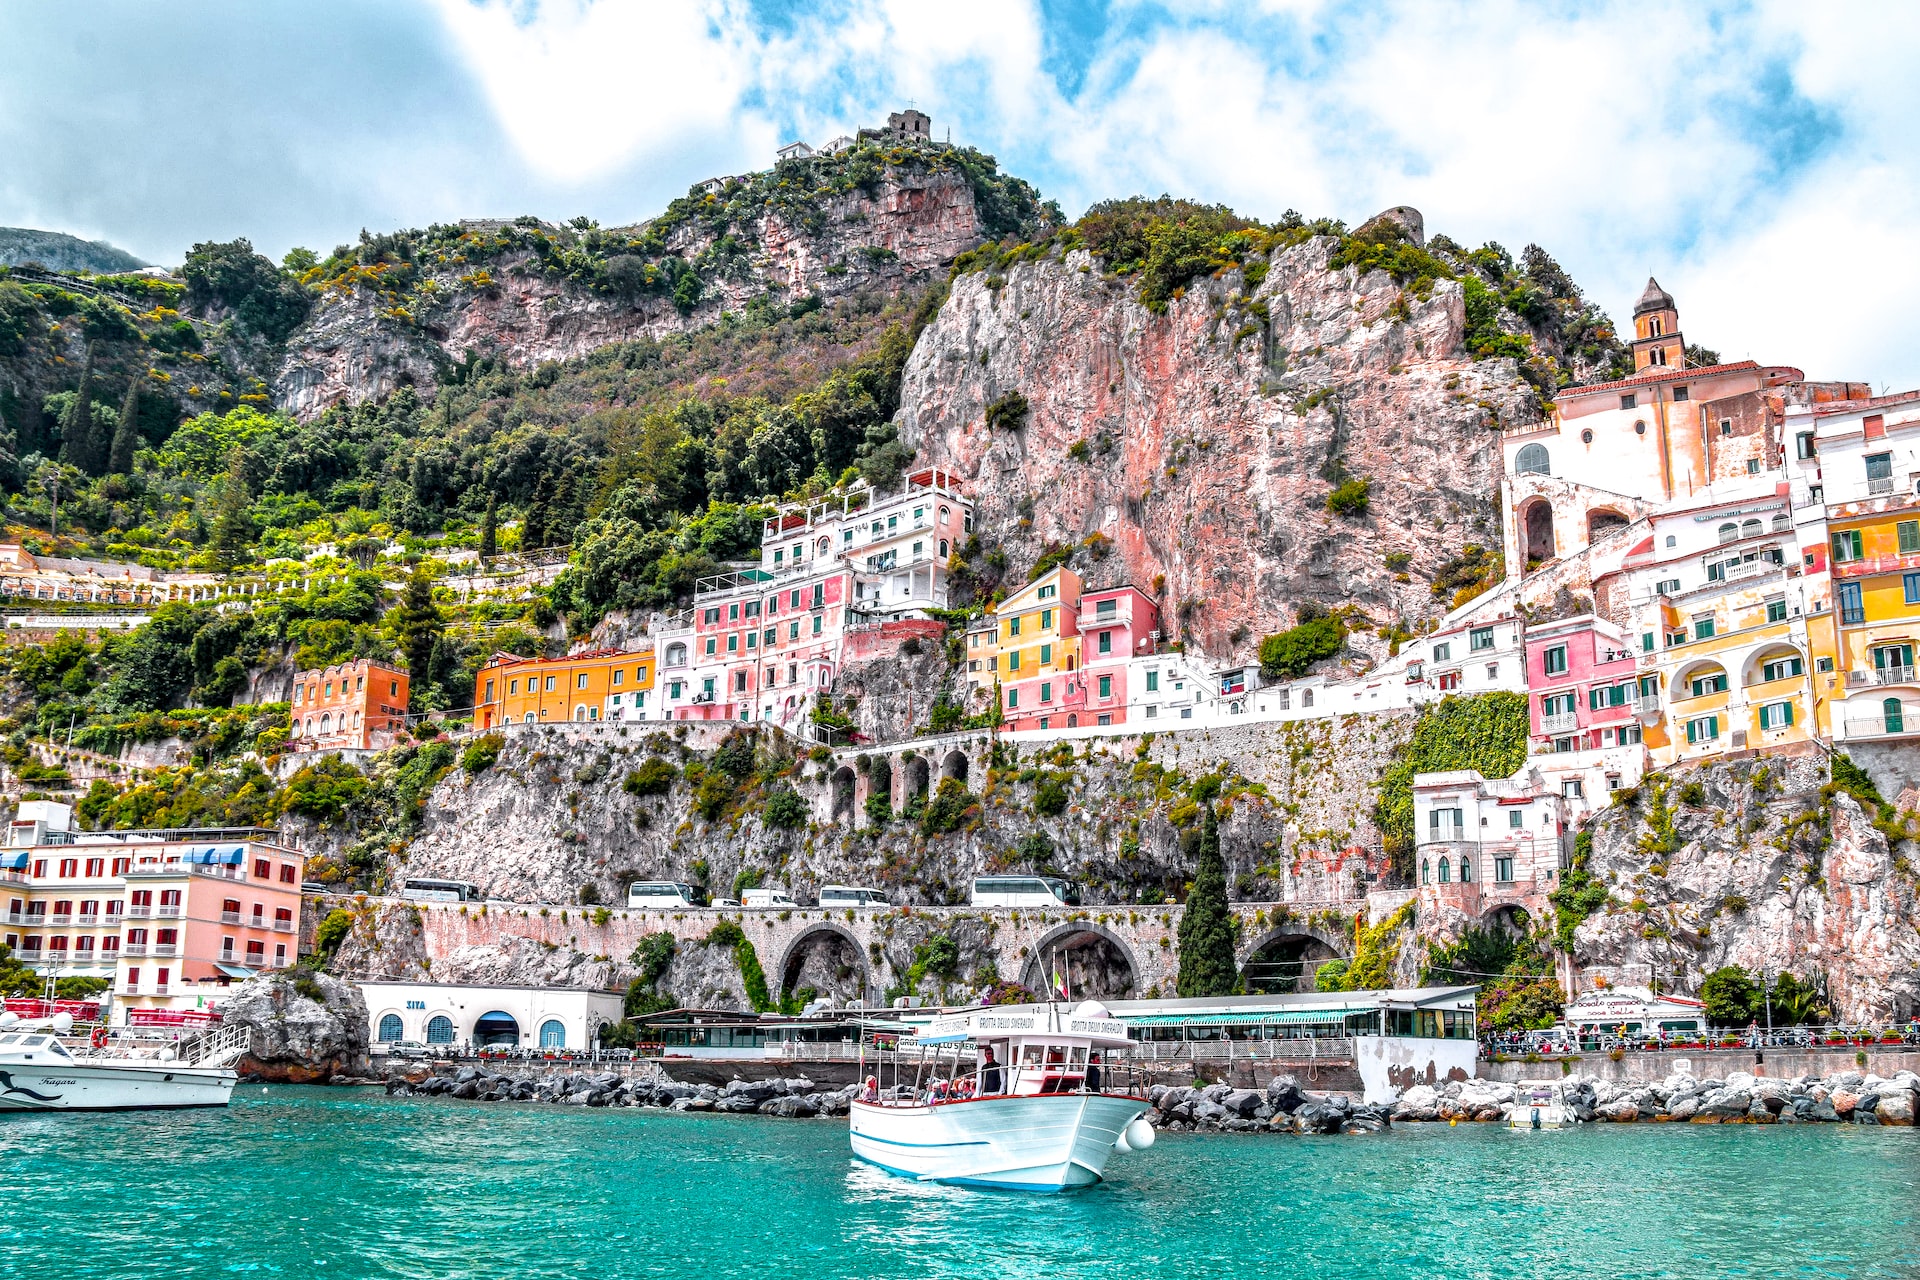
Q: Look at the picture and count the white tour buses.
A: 4